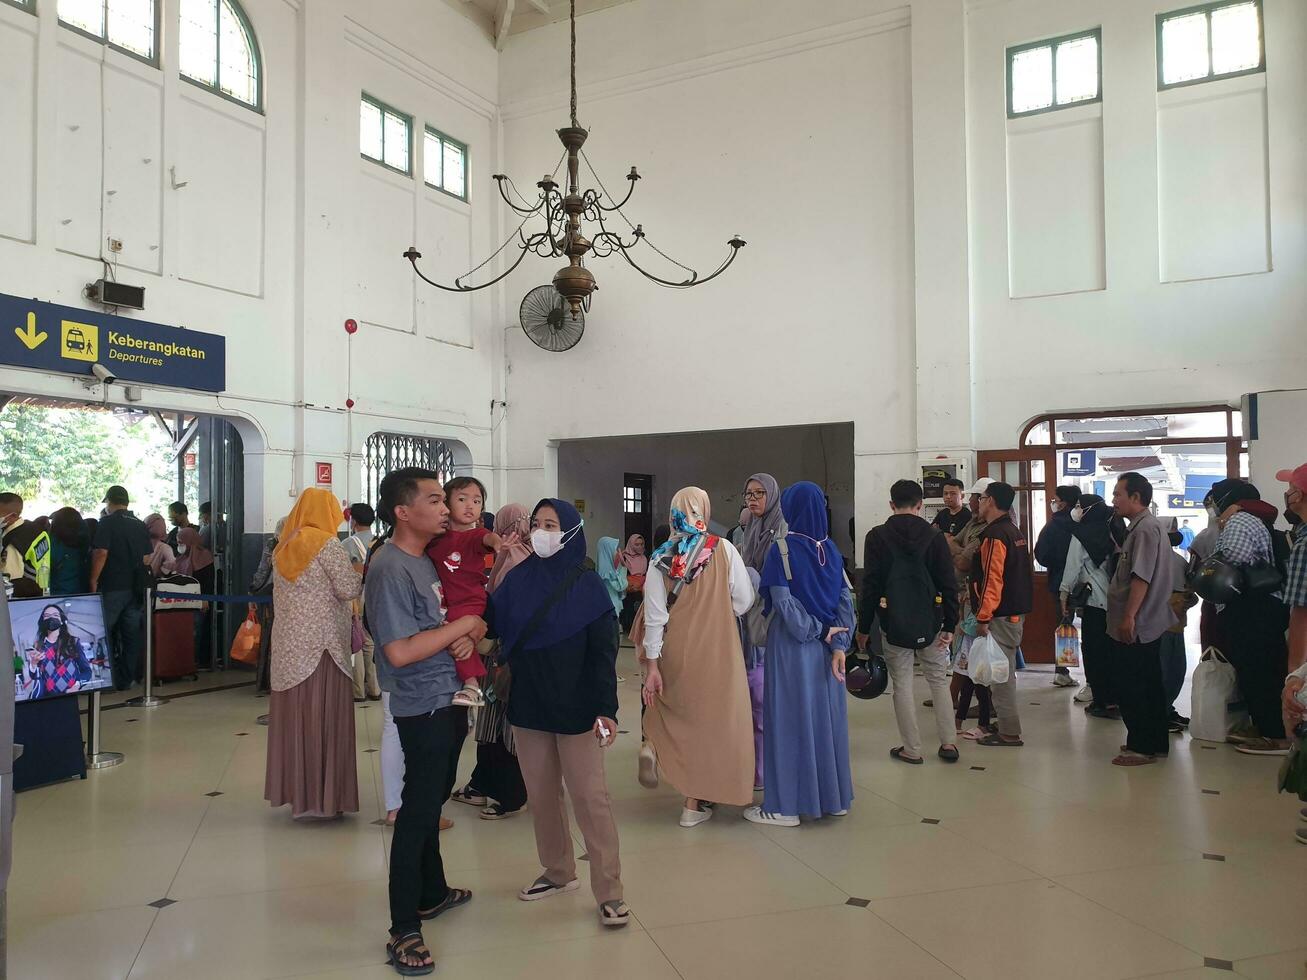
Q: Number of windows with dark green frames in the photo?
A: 7